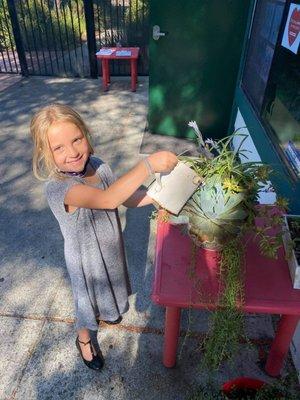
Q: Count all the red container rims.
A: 1